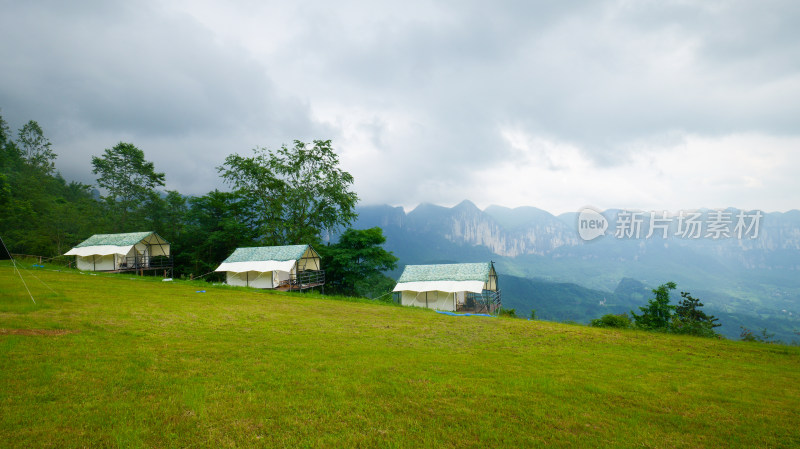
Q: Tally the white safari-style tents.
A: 3